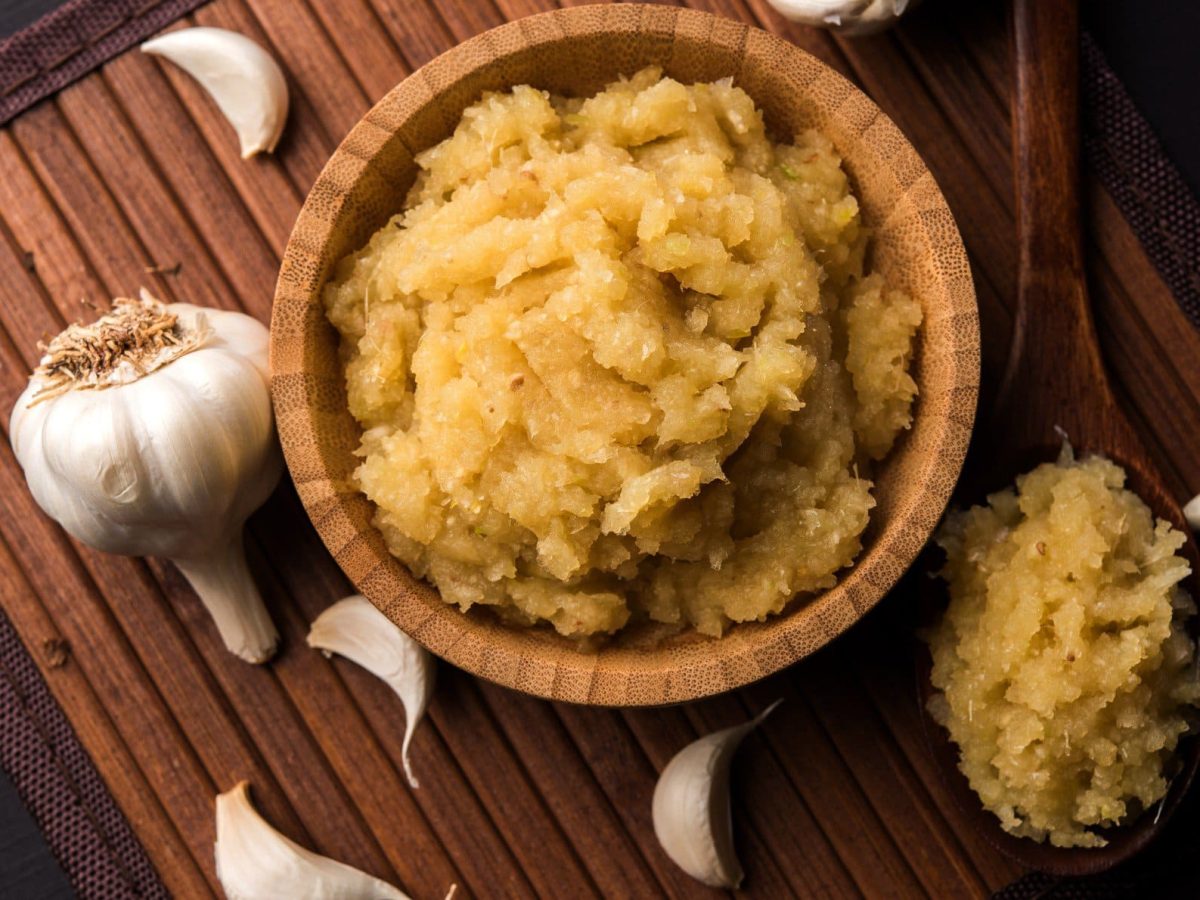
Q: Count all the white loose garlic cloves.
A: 4